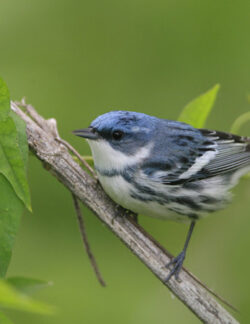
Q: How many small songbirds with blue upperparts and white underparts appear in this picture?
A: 1